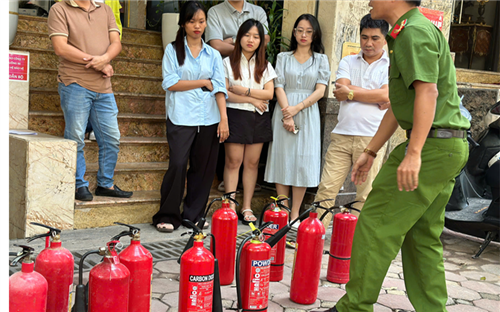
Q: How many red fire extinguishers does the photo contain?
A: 10